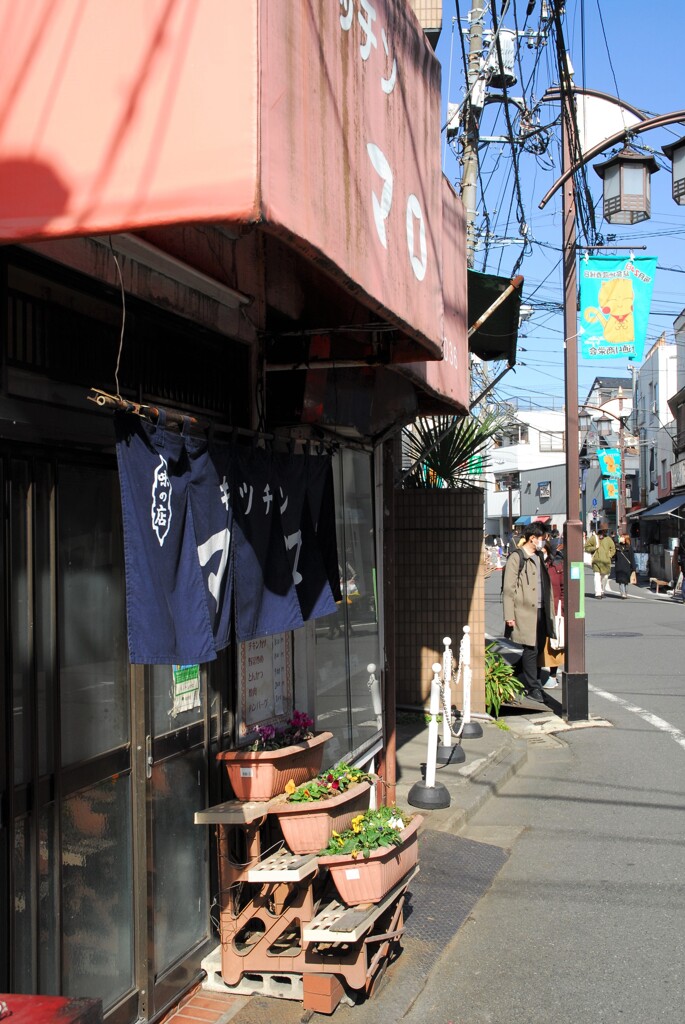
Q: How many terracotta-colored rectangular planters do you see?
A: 3